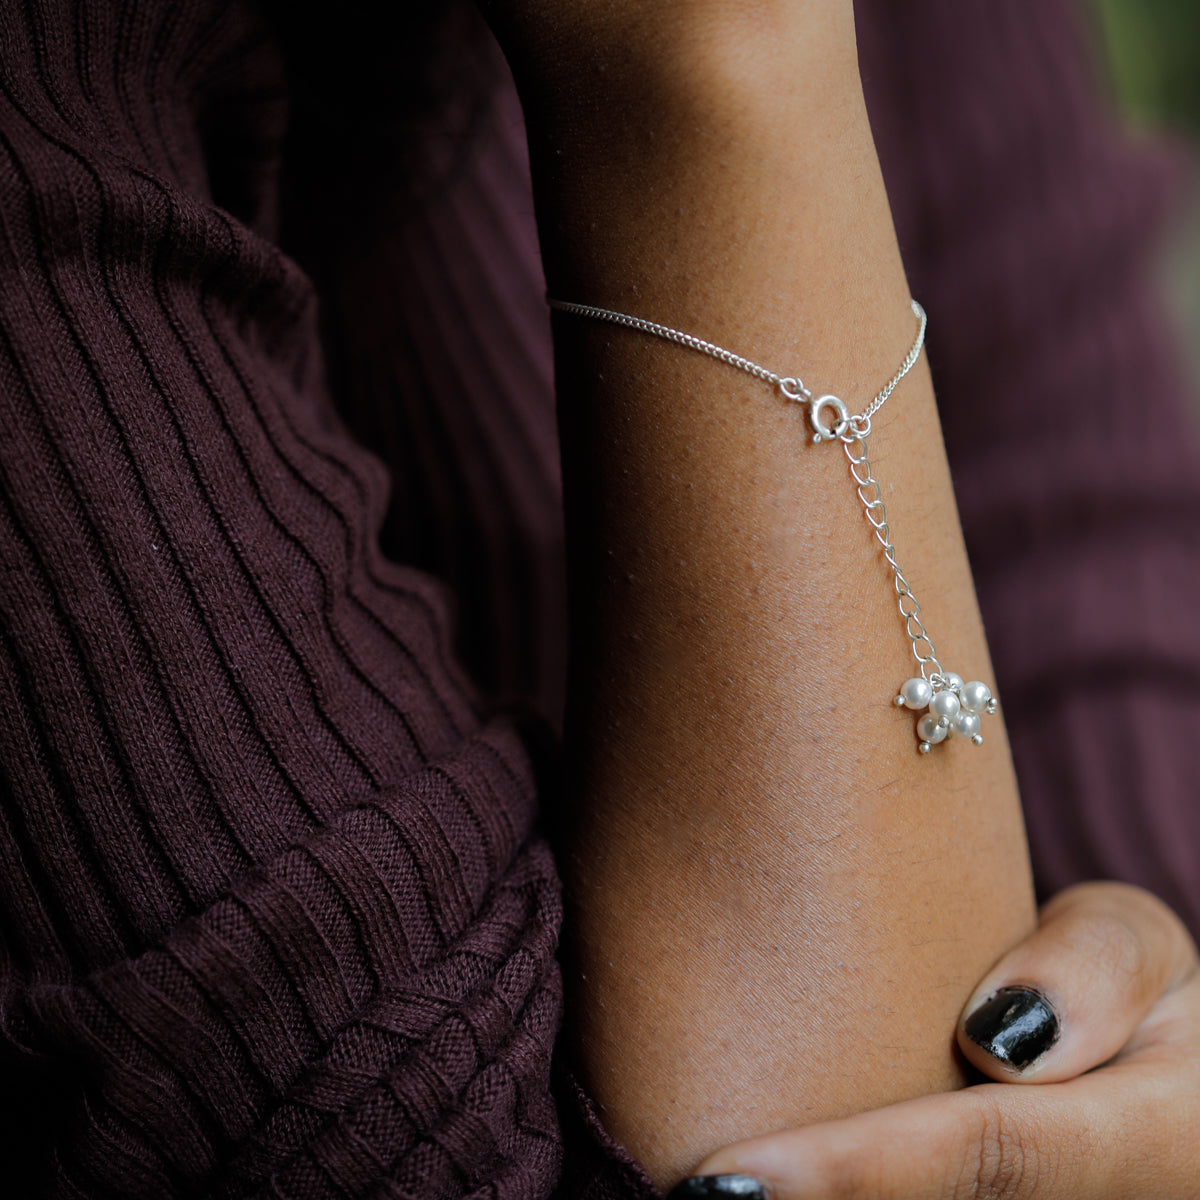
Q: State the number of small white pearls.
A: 6